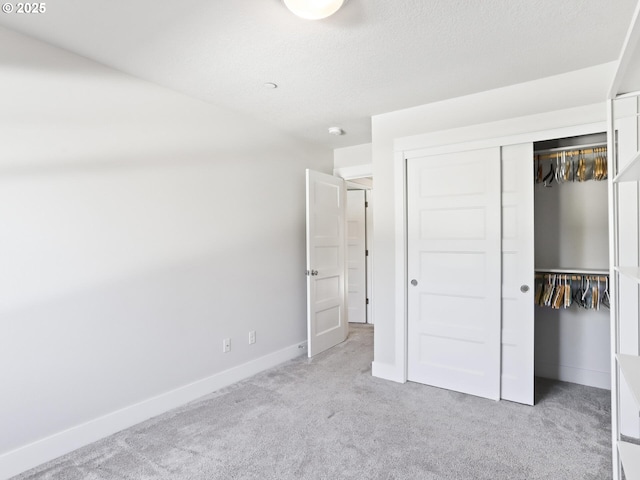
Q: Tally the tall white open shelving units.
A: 1